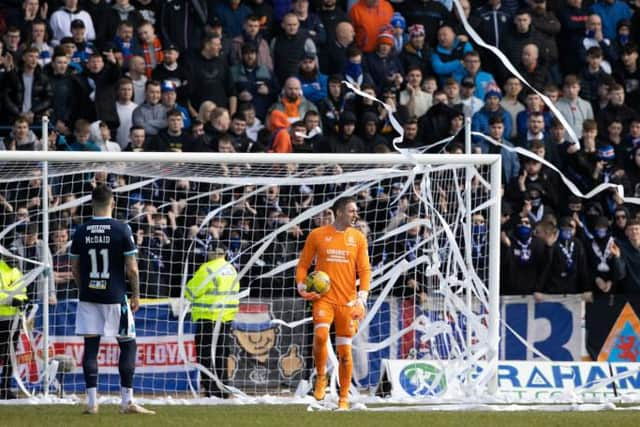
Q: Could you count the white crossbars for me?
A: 1